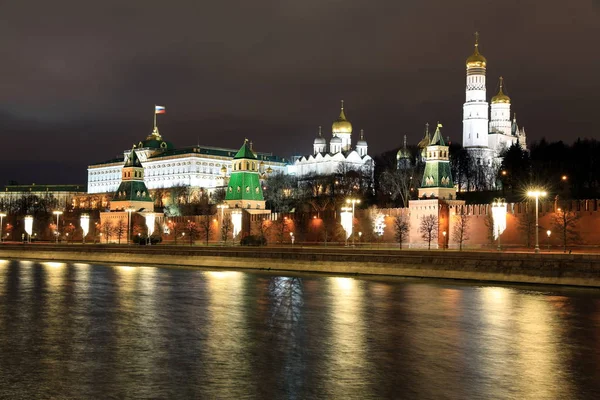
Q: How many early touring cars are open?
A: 0